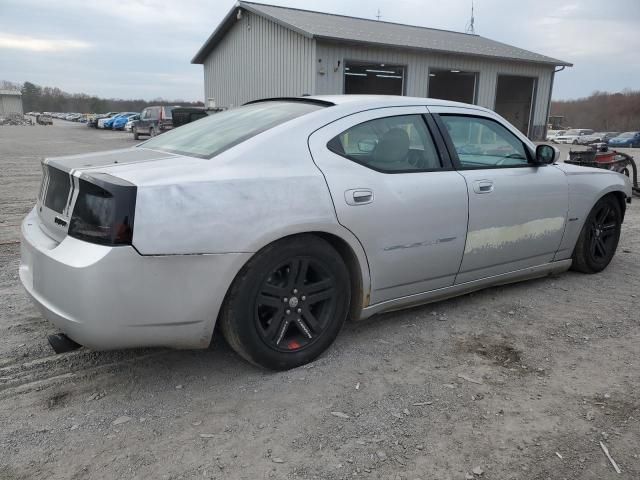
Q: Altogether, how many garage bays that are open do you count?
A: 3